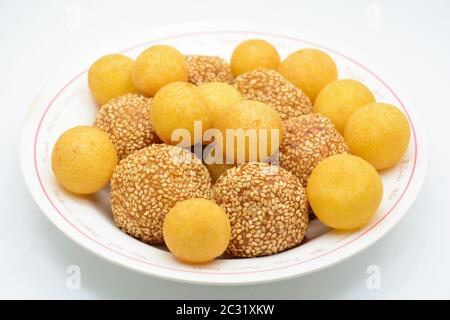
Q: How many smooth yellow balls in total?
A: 12